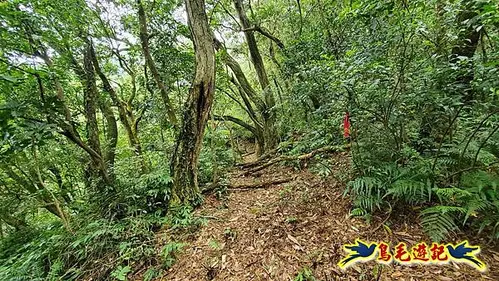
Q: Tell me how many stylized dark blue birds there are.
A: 2